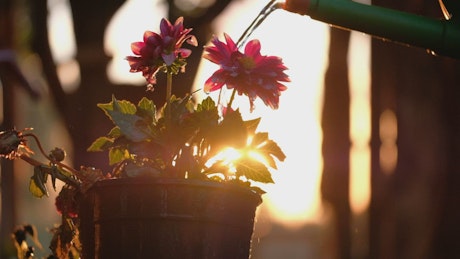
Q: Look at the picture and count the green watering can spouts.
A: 1